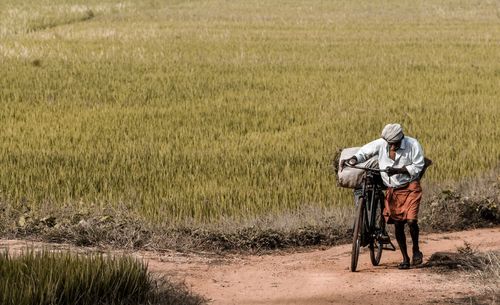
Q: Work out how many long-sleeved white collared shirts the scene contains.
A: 1